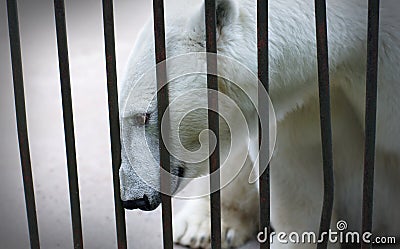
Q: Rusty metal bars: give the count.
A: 8